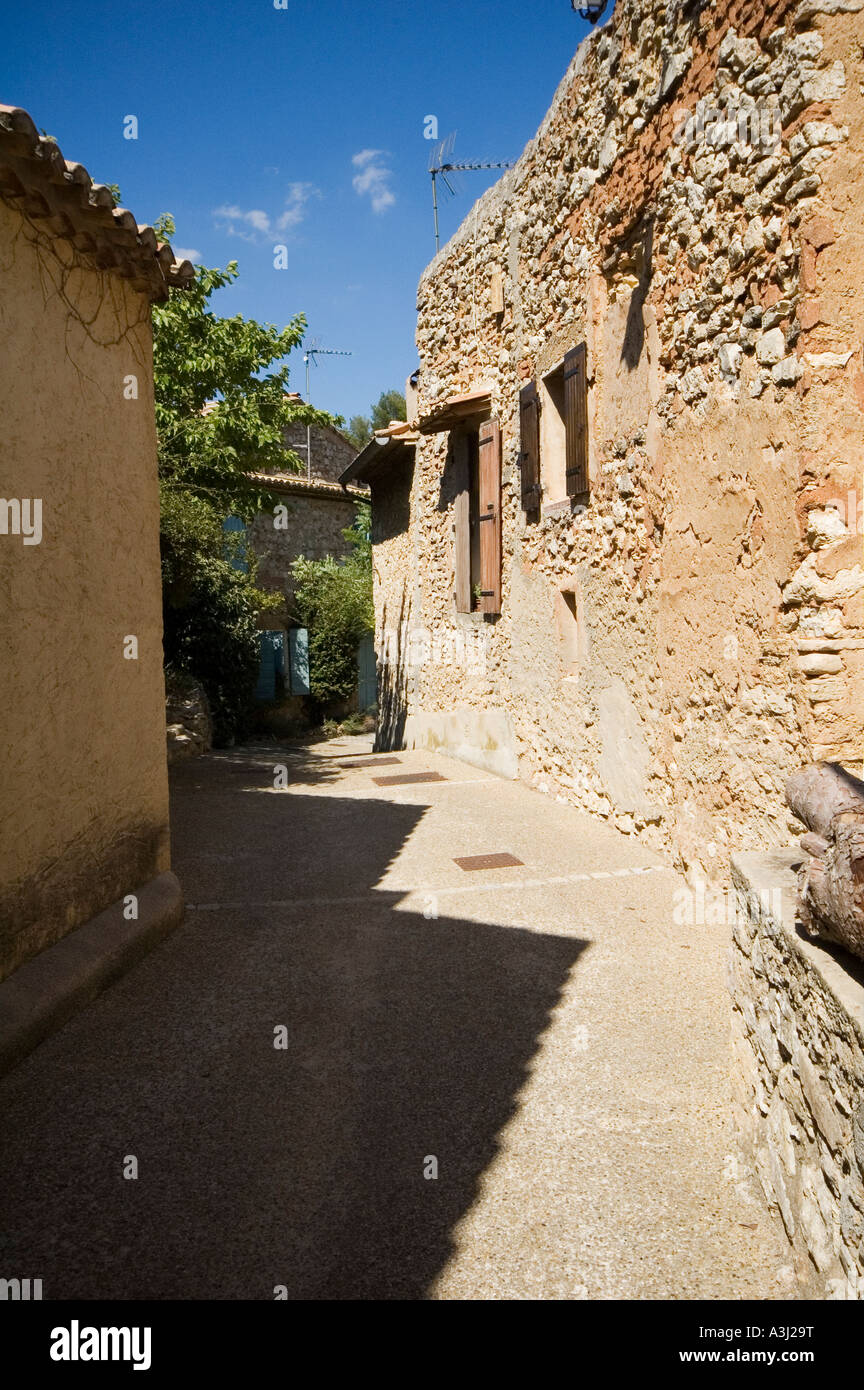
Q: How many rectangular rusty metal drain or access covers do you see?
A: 3